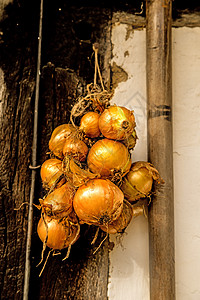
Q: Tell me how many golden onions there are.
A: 11